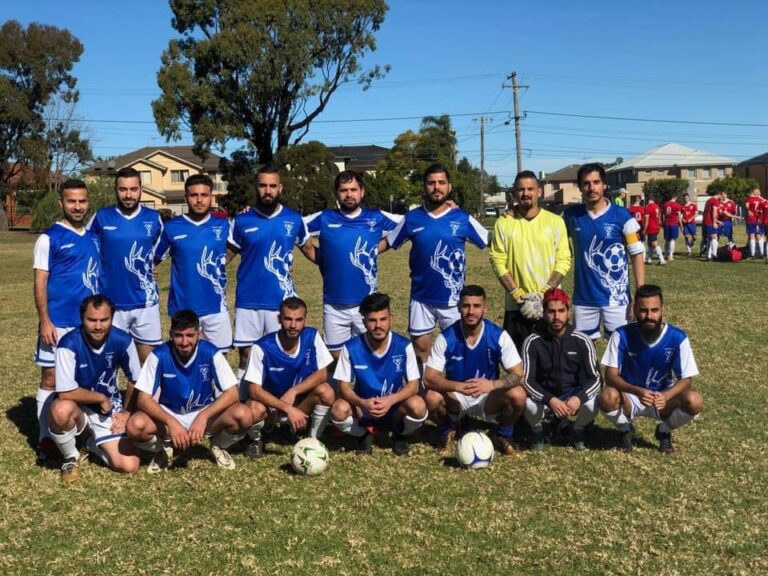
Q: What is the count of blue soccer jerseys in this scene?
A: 13